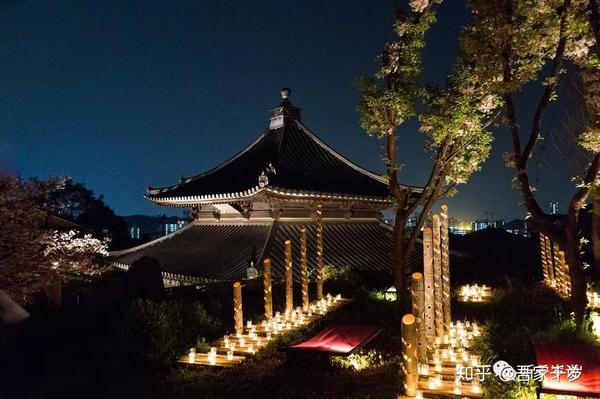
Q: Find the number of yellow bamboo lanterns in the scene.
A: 15